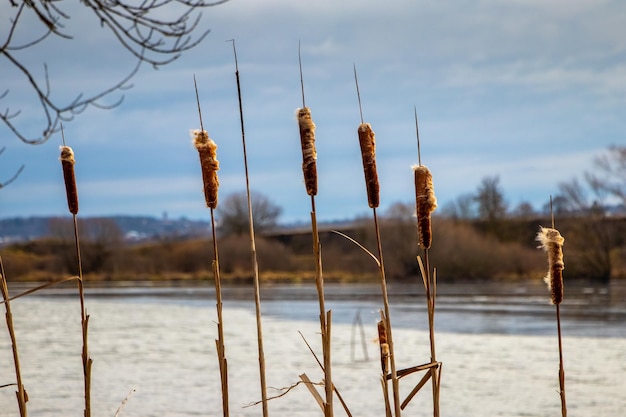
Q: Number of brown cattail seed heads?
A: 7